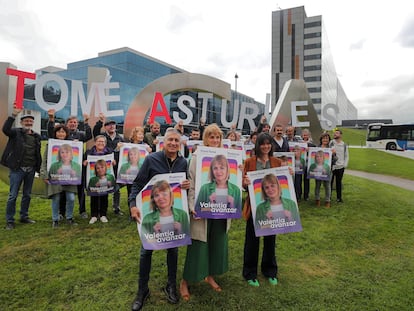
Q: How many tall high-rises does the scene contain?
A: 1